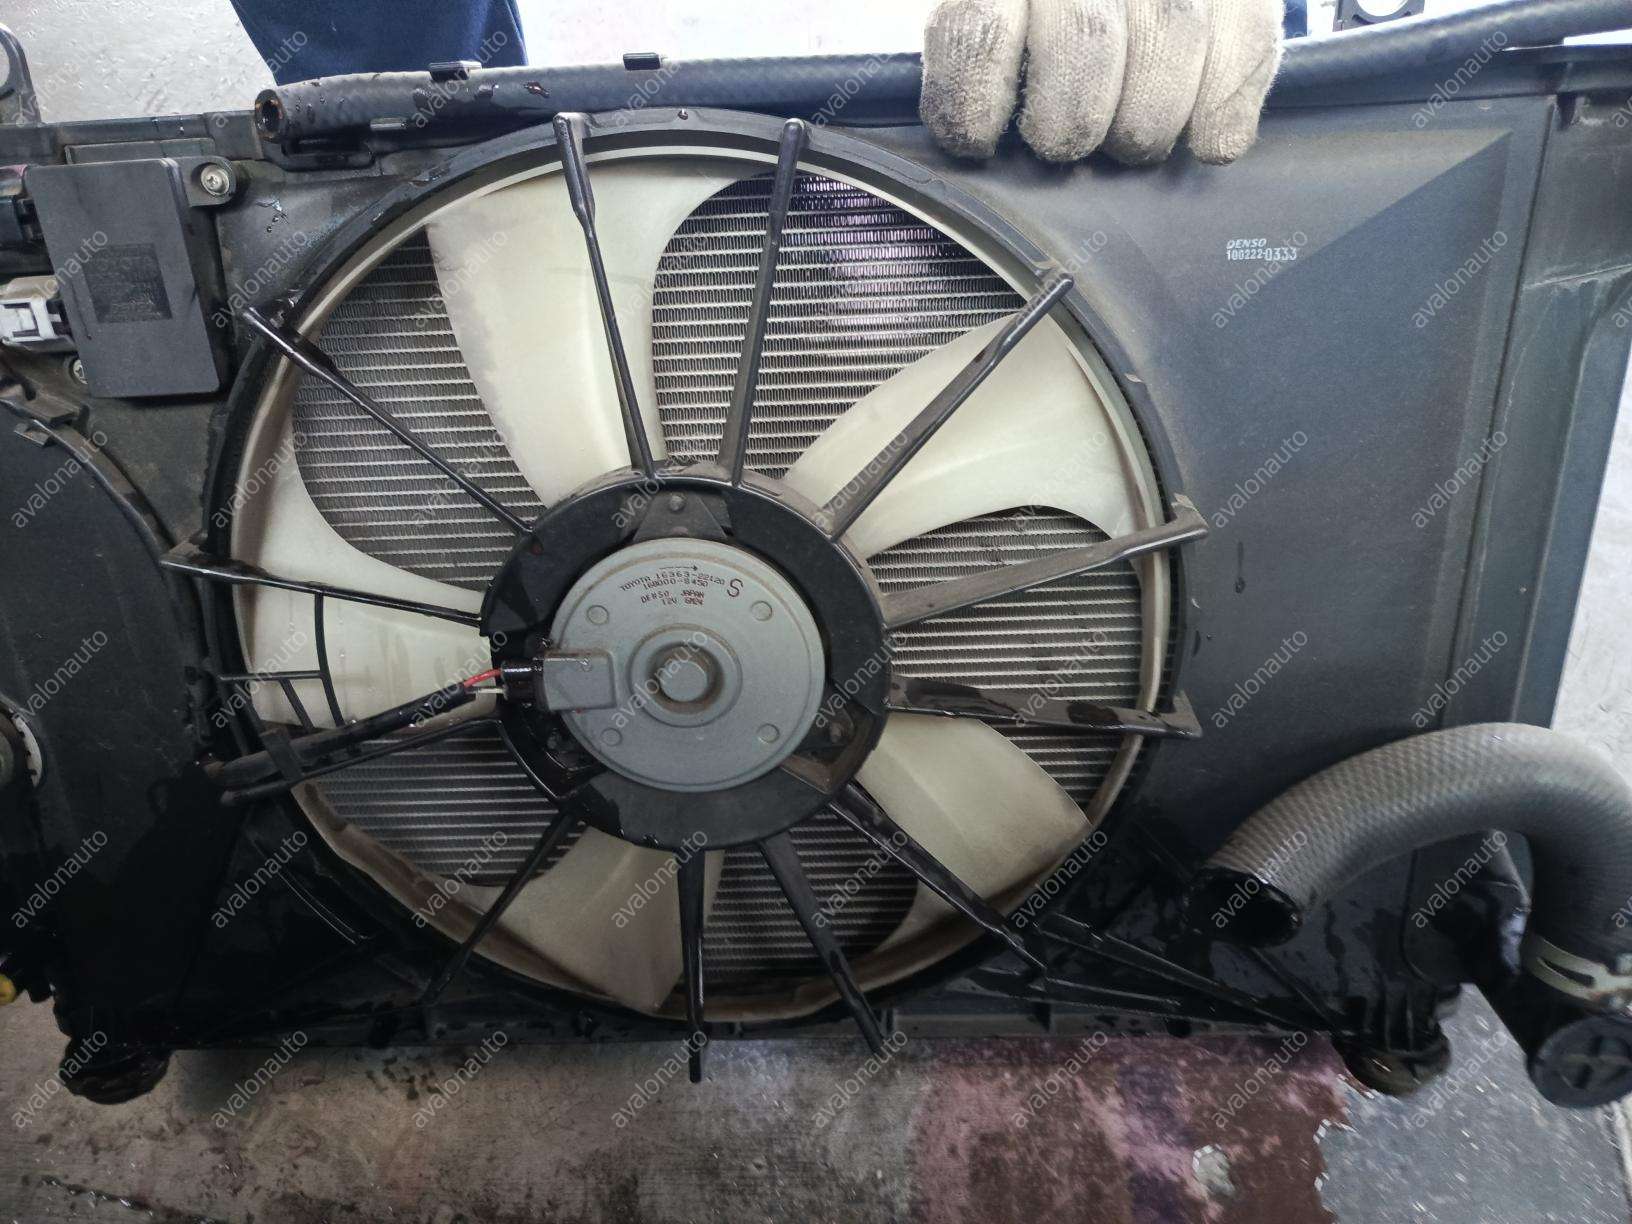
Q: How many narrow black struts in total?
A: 12